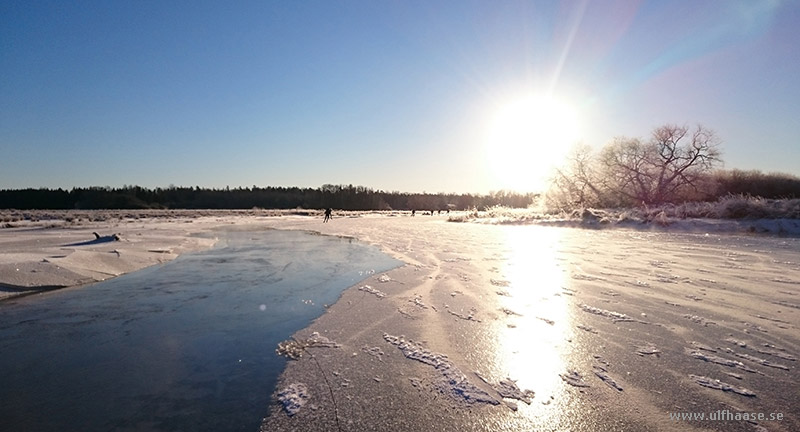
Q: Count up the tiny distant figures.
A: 5